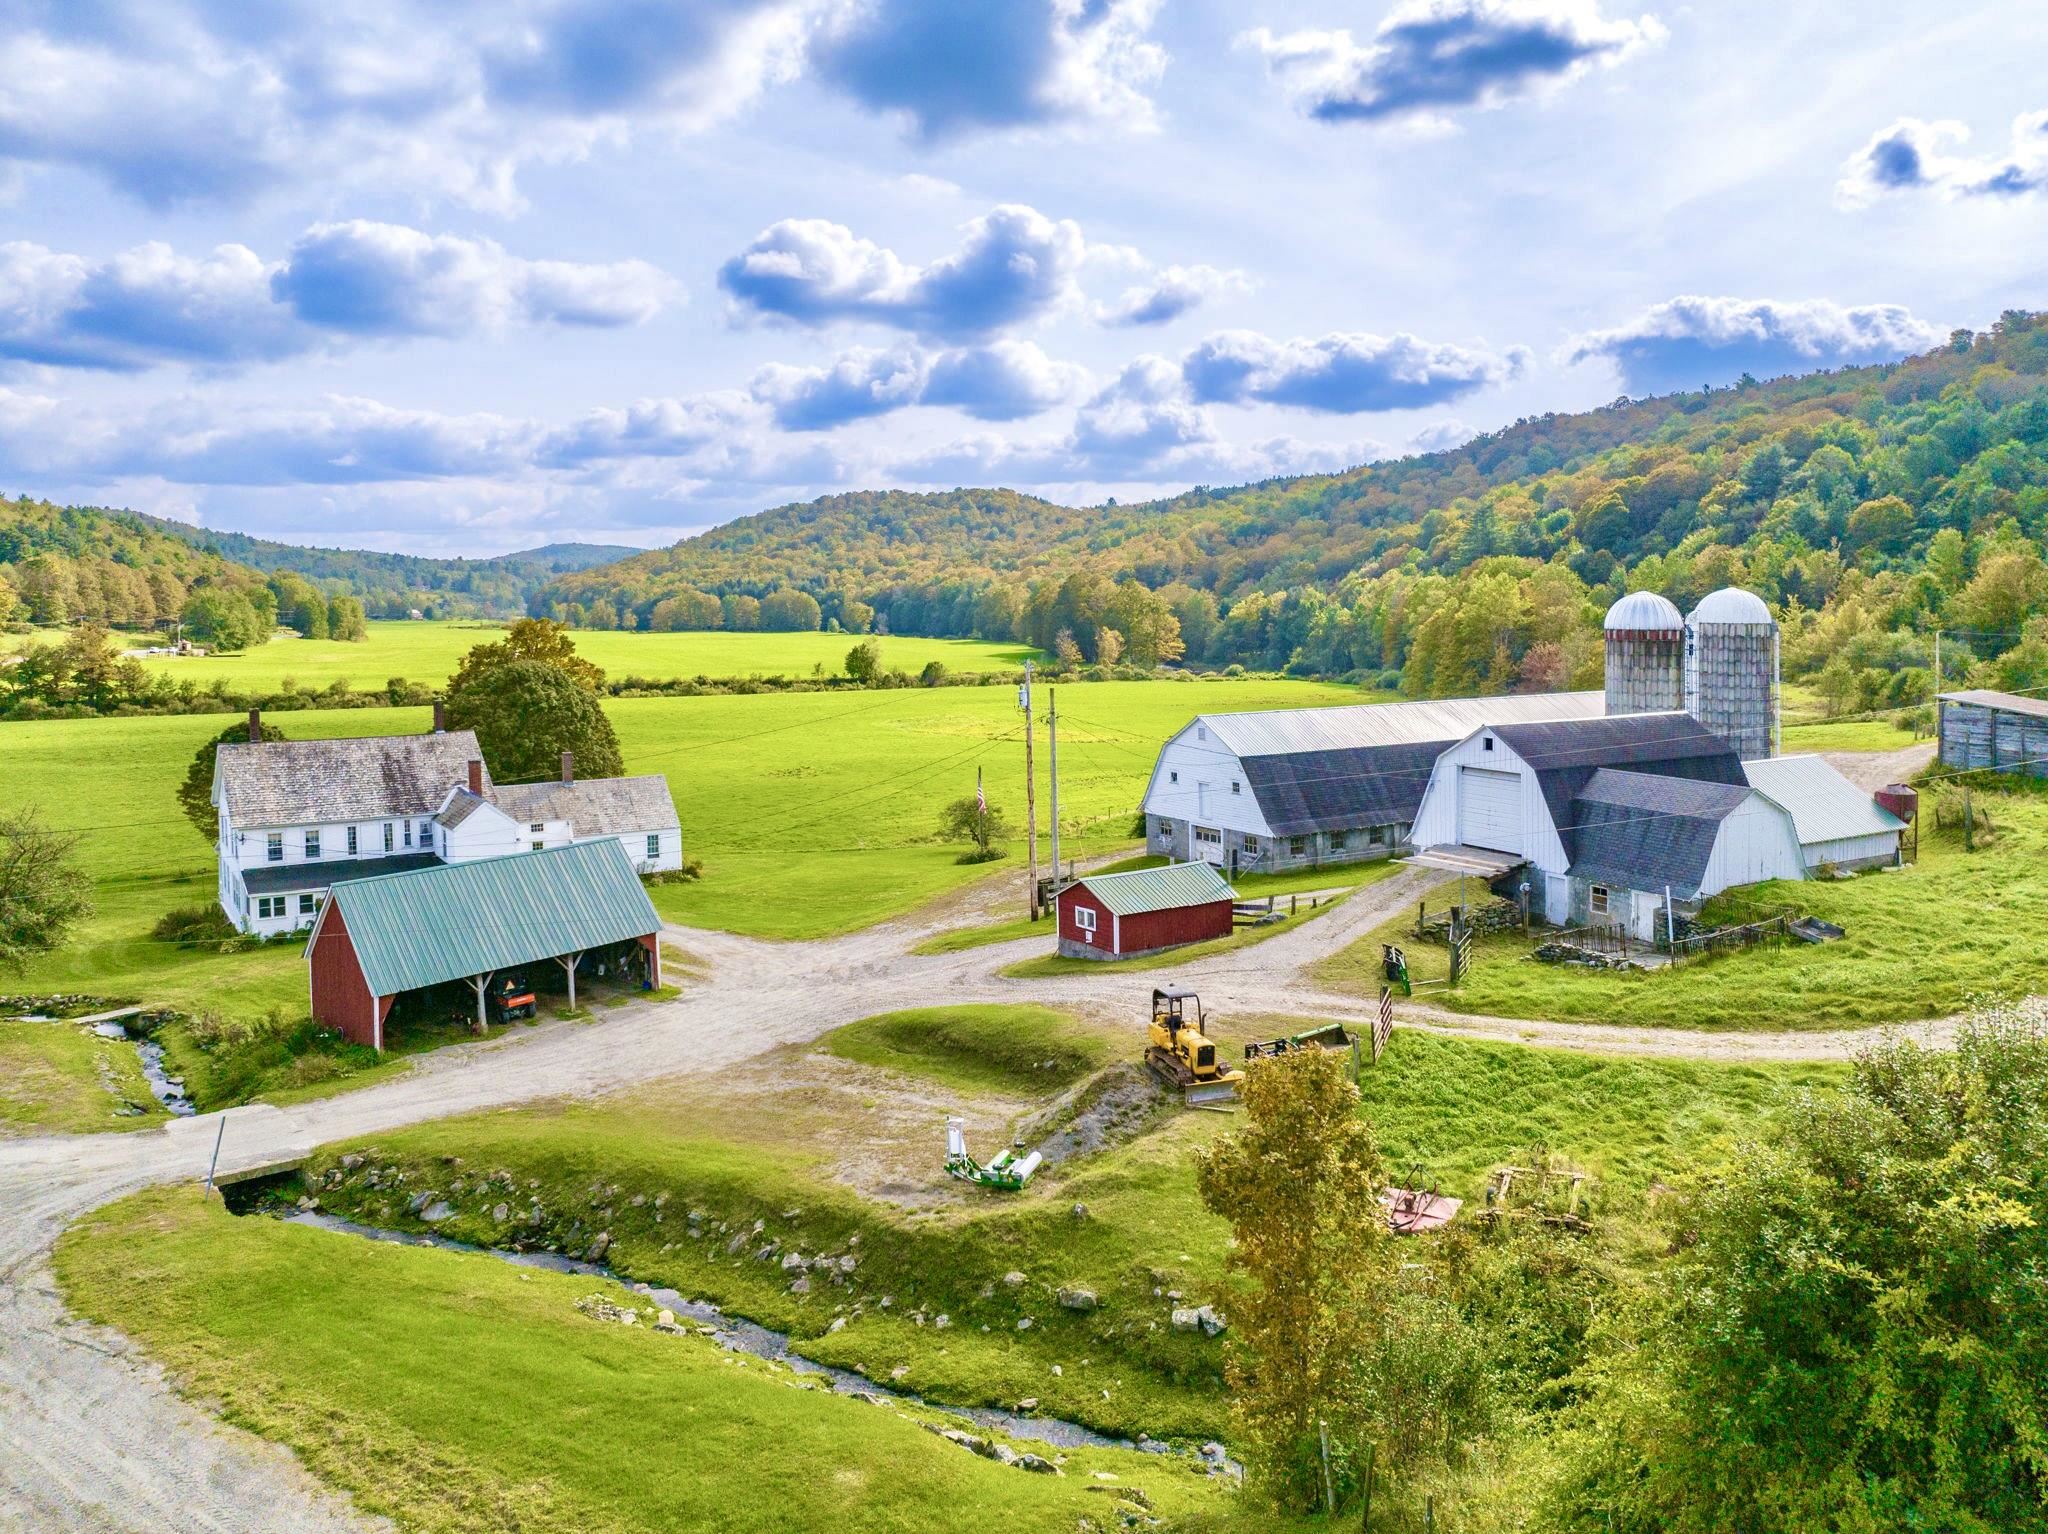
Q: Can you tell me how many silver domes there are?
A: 2